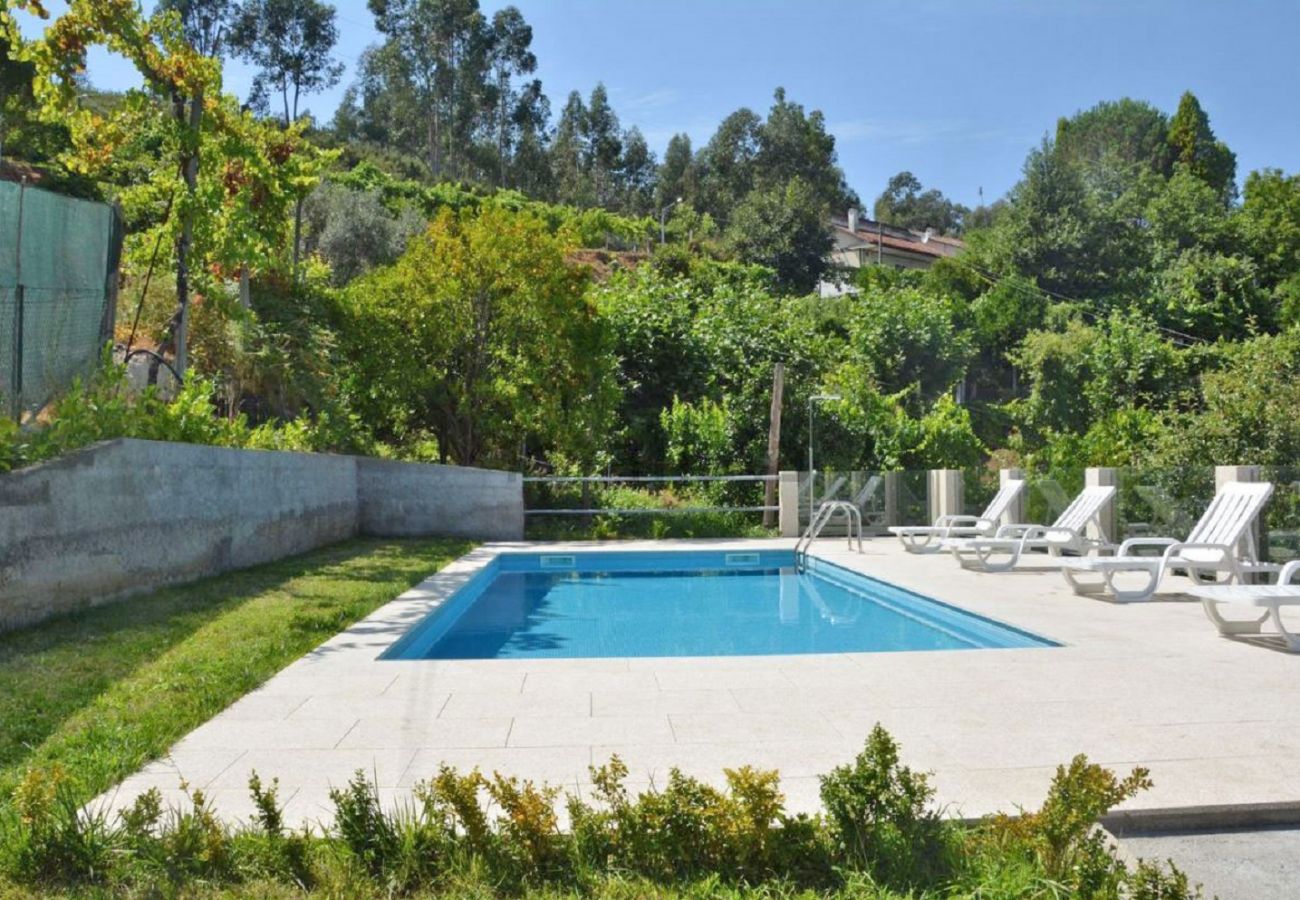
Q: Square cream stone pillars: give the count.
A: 5